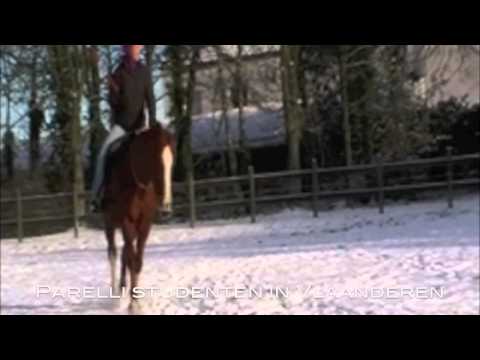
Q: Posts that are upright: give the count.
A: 7